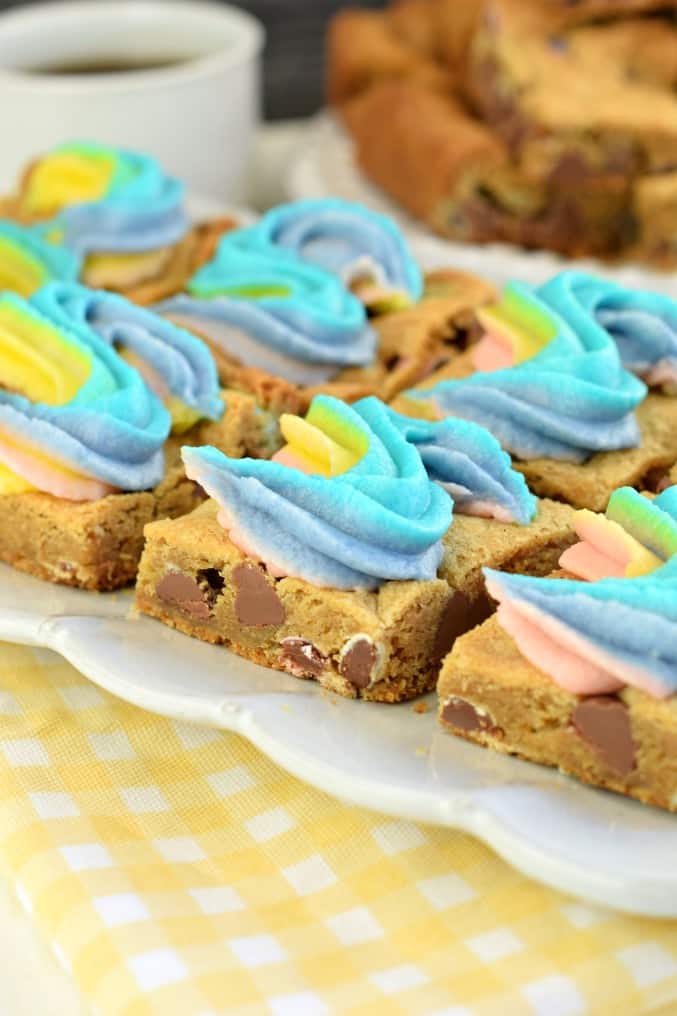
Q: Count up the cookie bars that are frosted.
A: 7